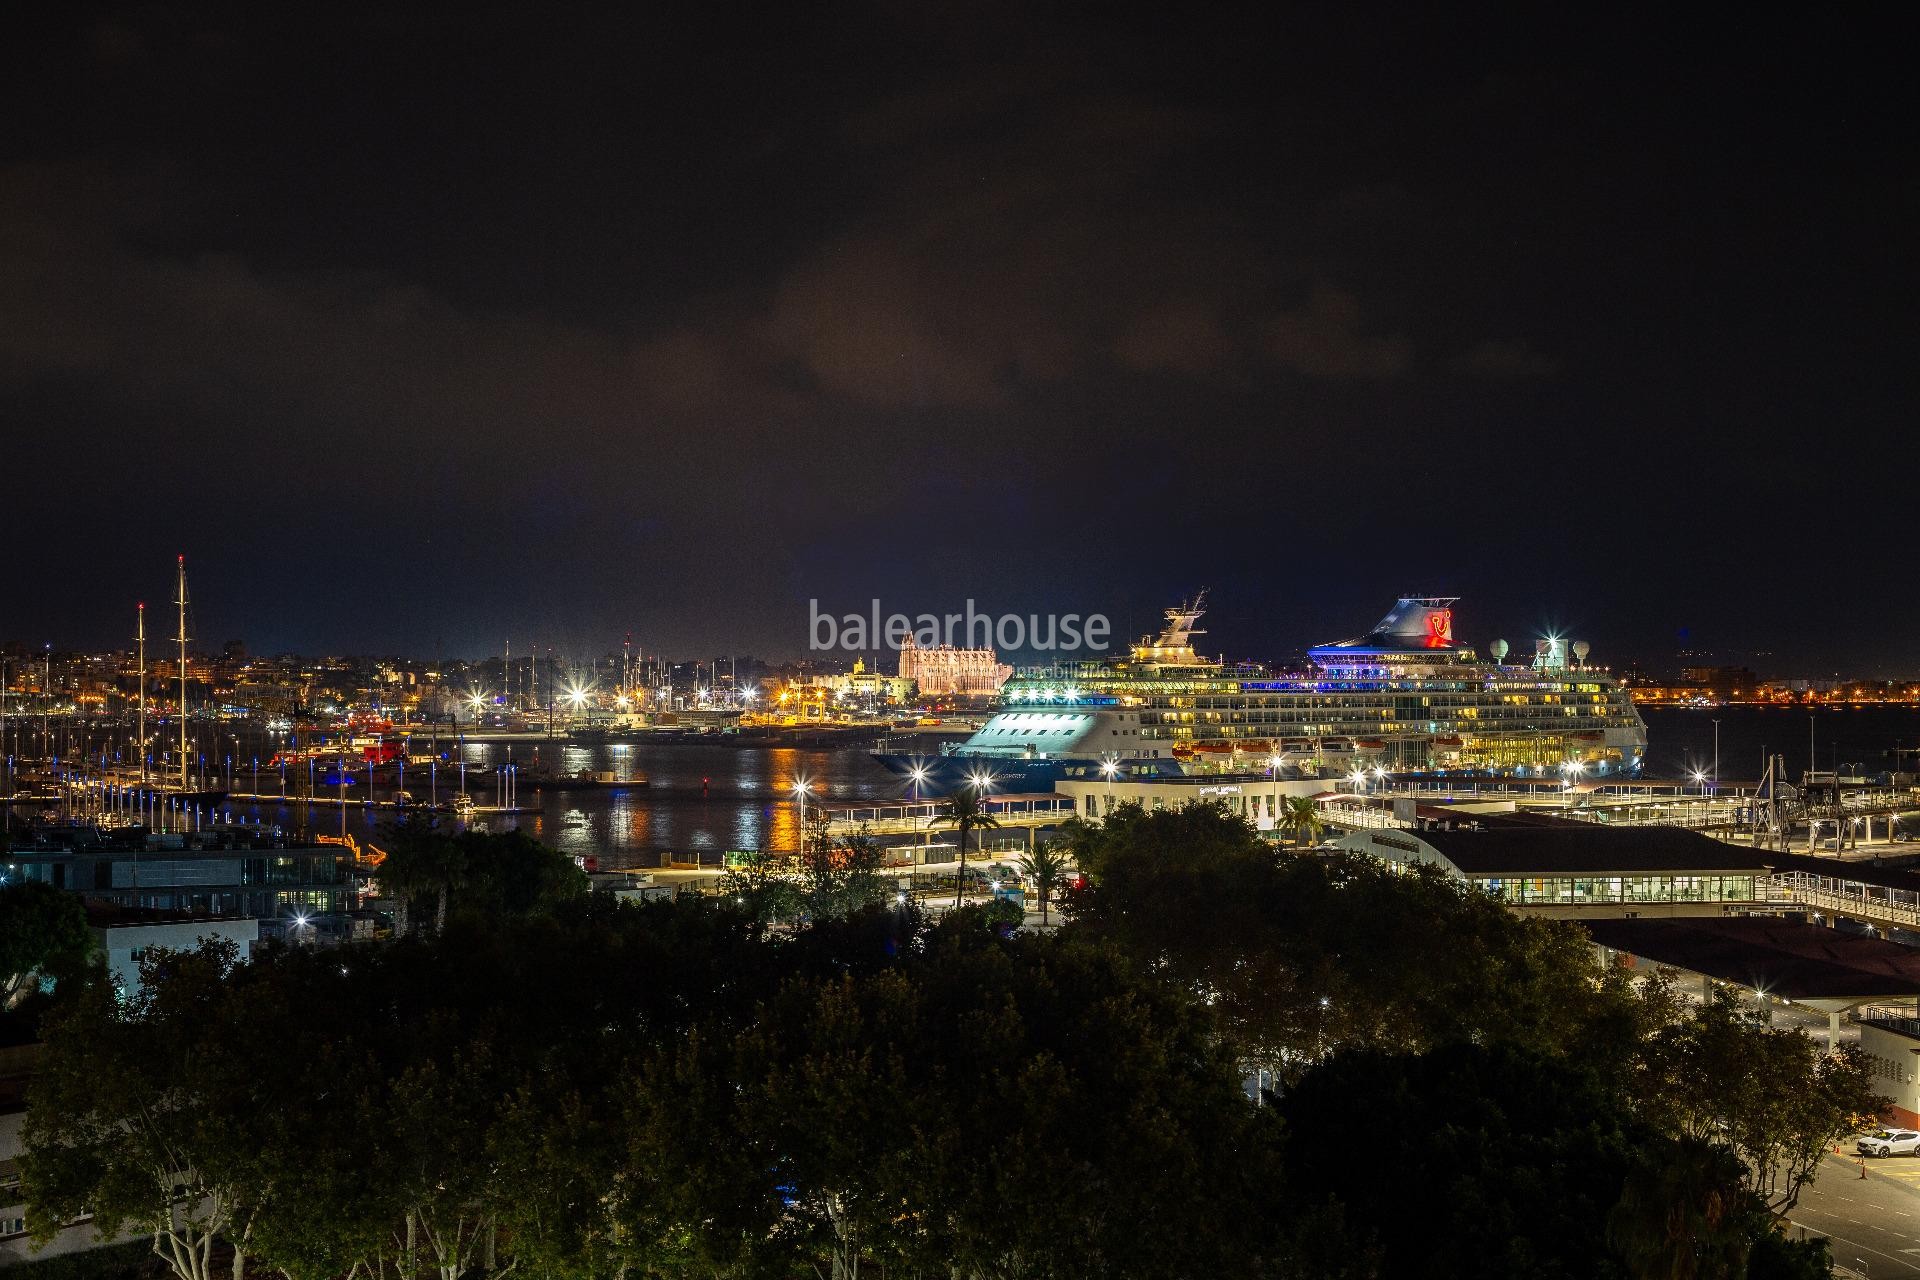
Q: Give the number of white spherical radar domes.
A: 2